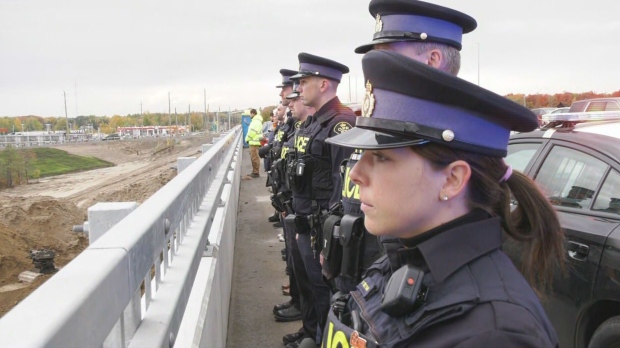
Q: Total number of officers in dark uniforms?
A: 5